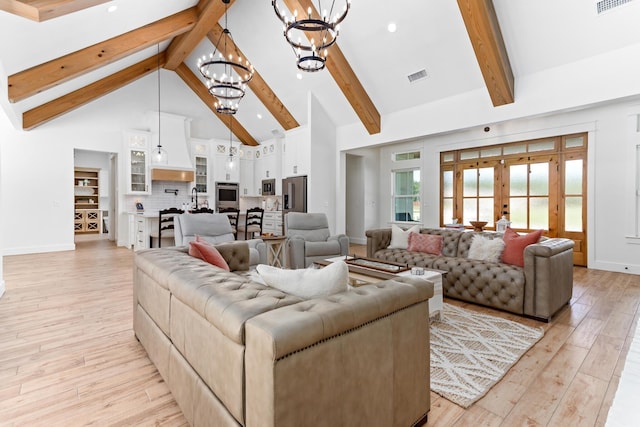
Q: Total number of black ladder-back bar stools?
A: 4